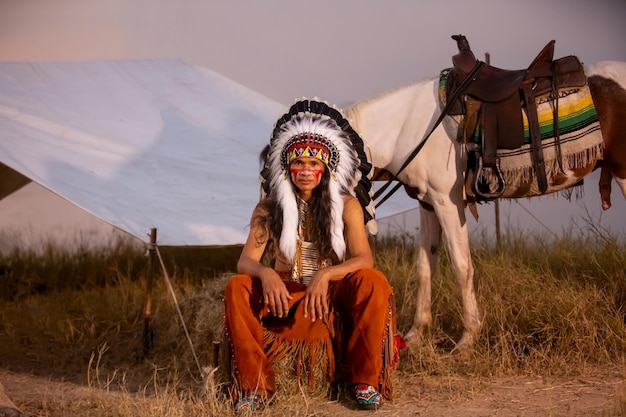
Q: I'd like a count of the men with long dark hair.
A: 1